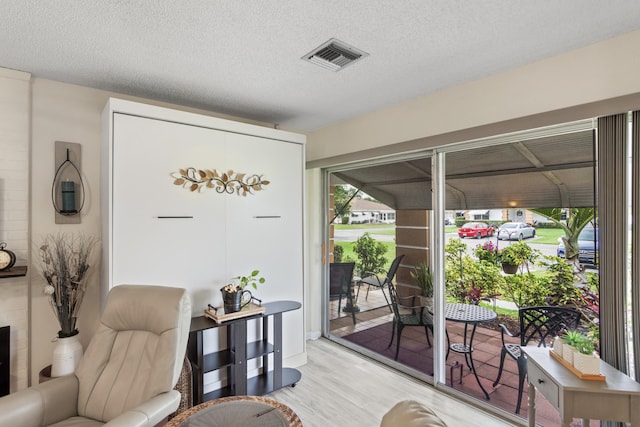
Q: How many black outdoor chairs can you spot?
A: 4